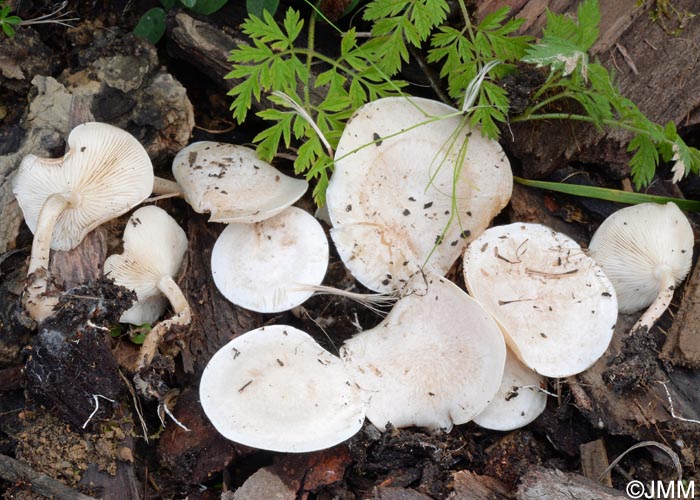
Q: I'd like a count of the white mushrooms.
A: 10